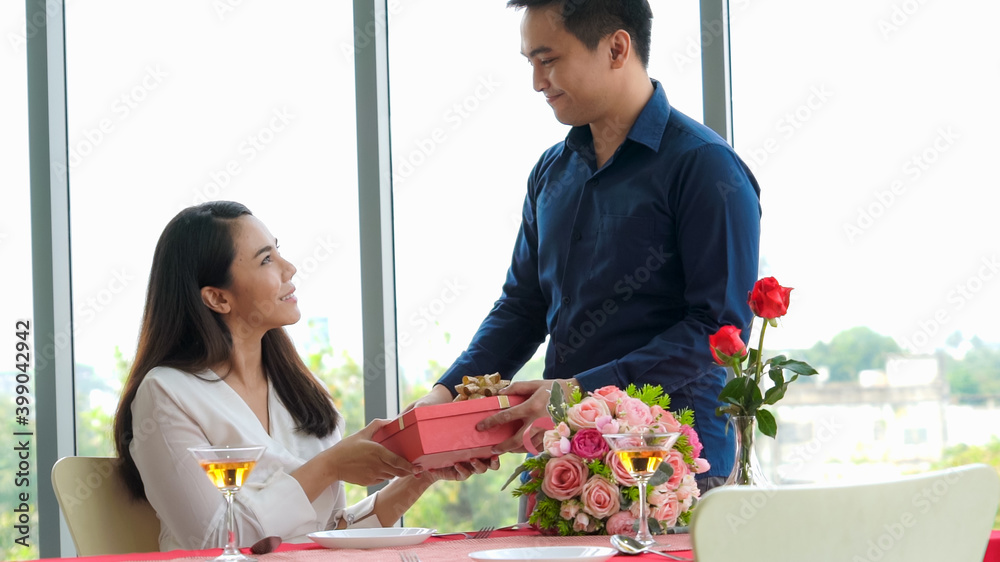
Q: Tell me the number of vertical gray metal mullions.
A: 3